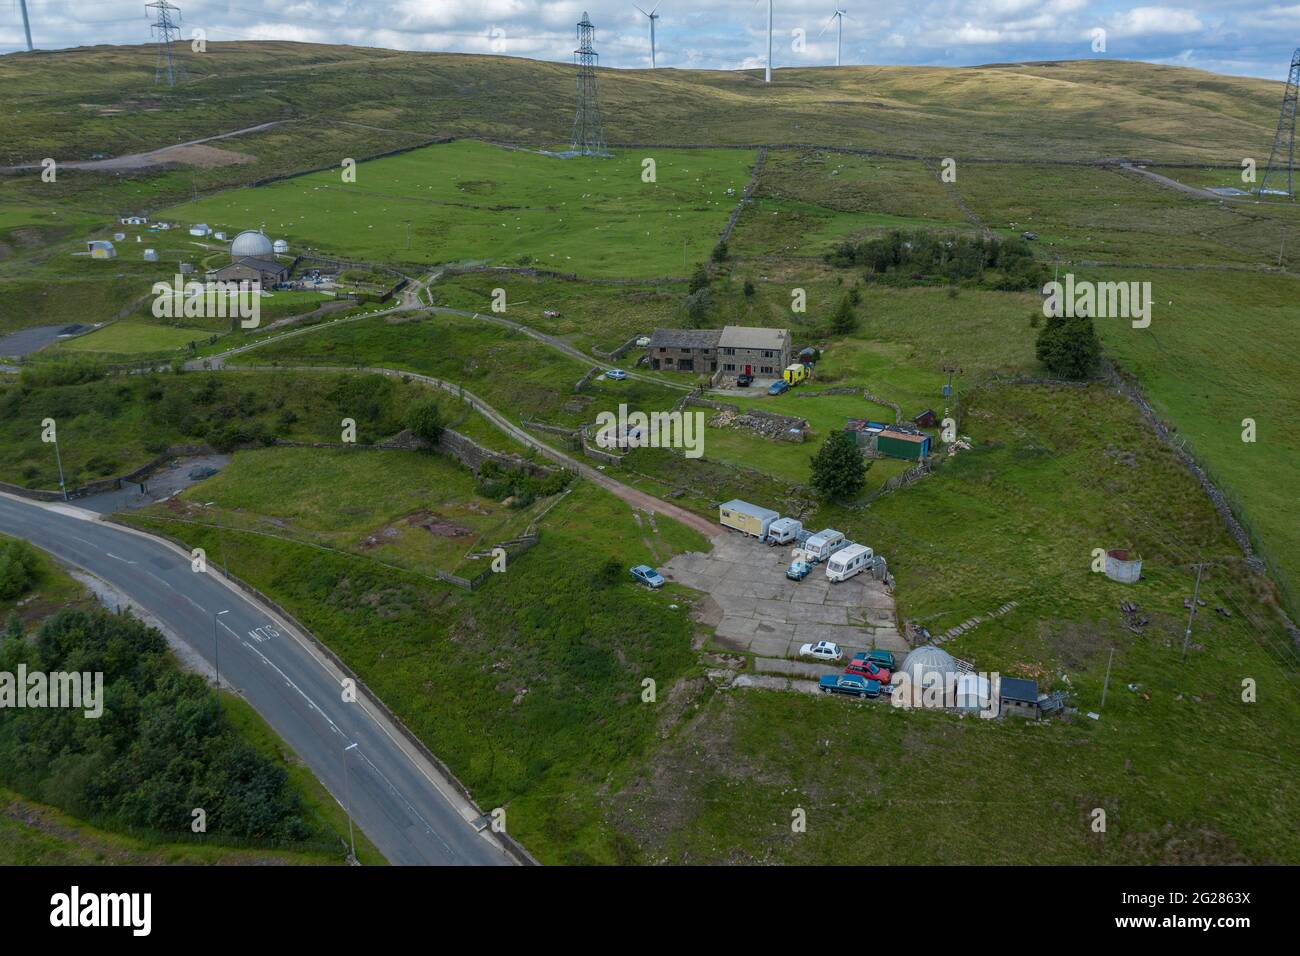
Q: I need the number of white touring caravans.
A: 3